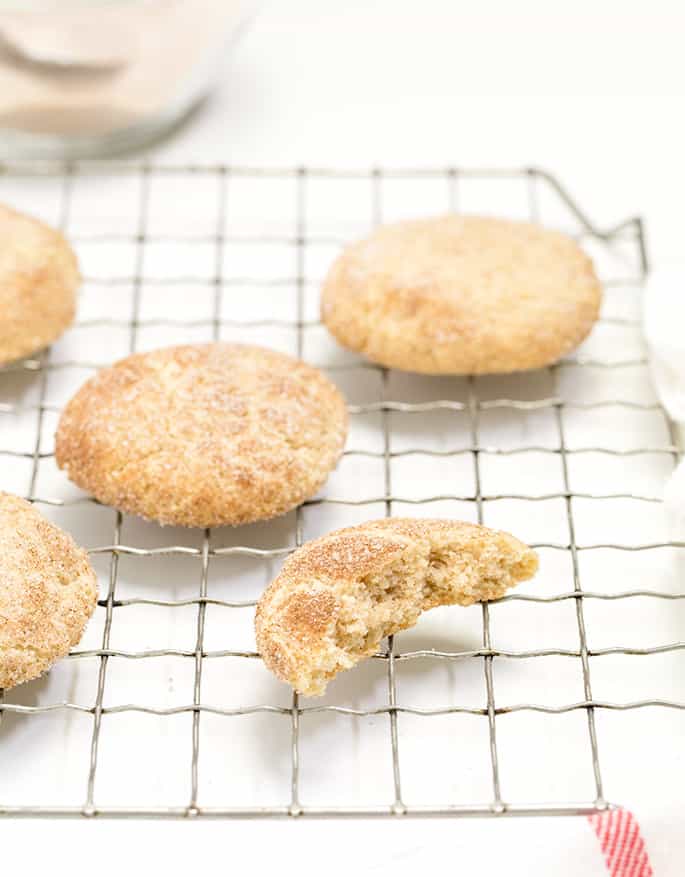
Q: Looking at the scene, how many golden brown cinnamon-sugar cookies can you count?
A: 5